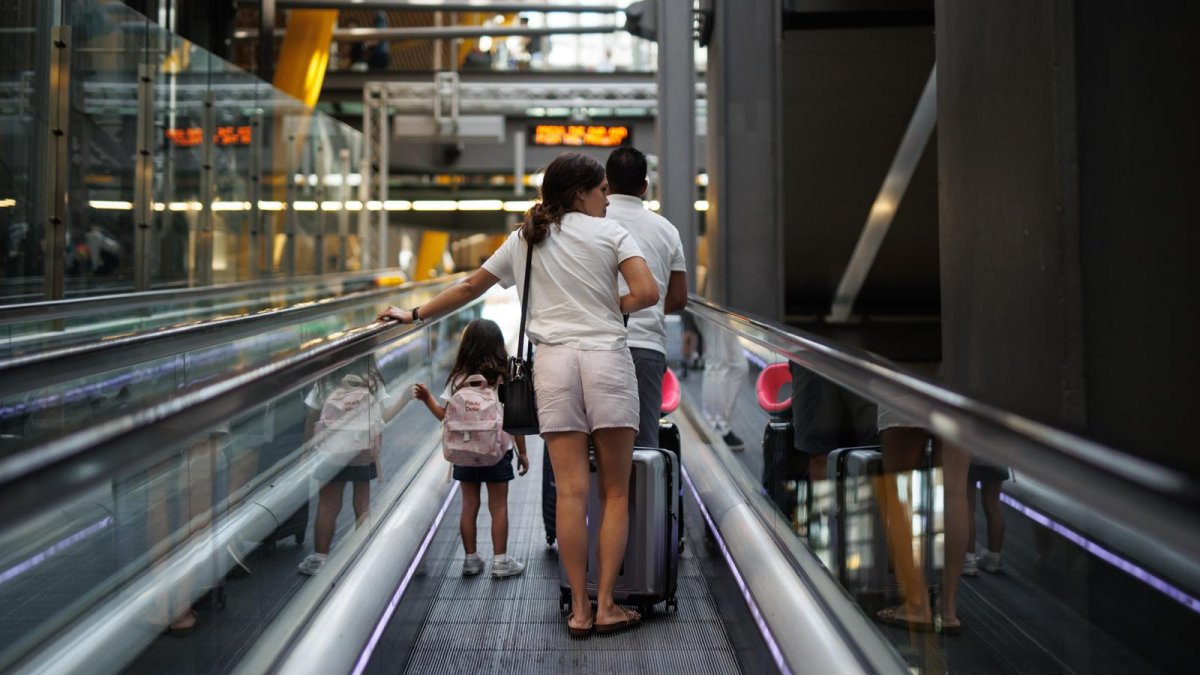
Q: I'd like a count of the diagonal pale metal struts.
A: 1